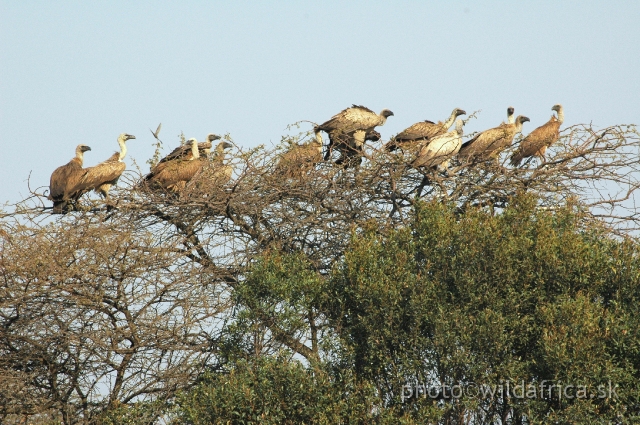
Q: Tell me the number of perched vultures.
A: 13